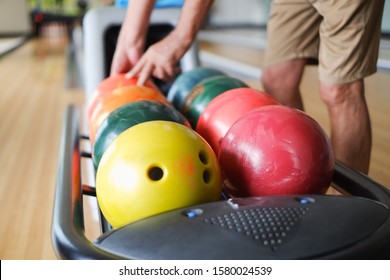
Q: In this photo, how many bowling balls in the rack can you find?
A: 8